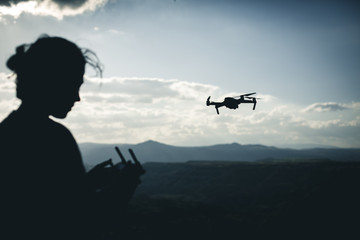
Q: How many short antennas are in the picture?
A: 2